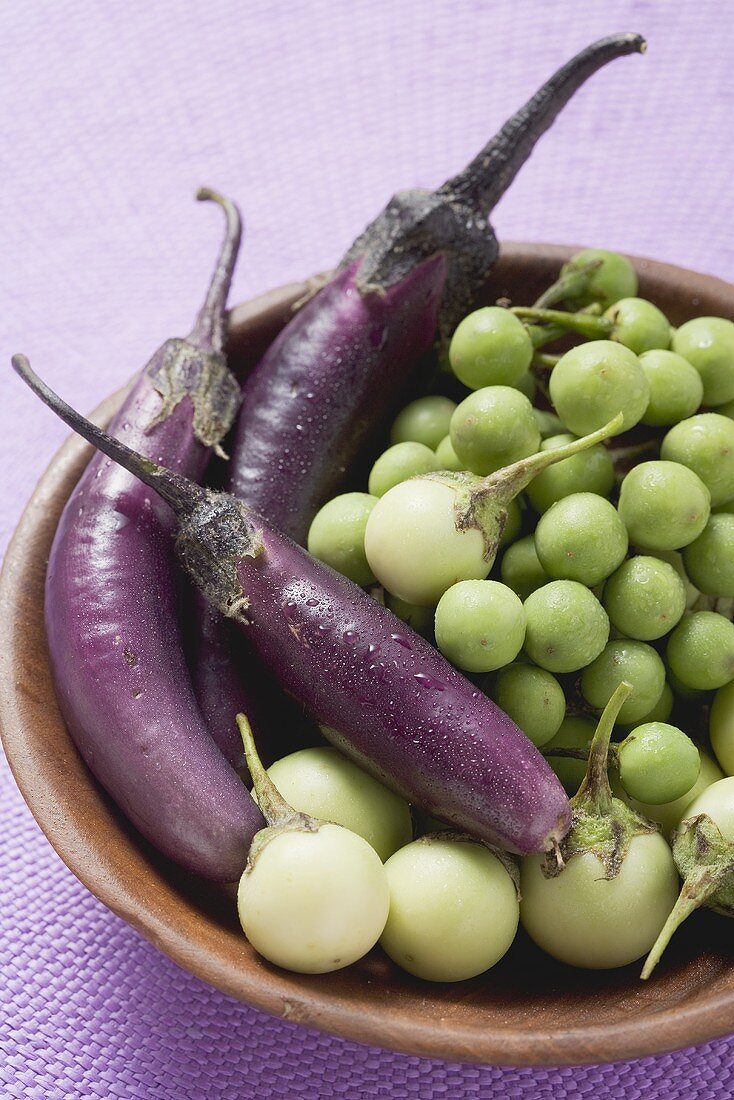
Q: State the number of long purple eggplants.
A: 3